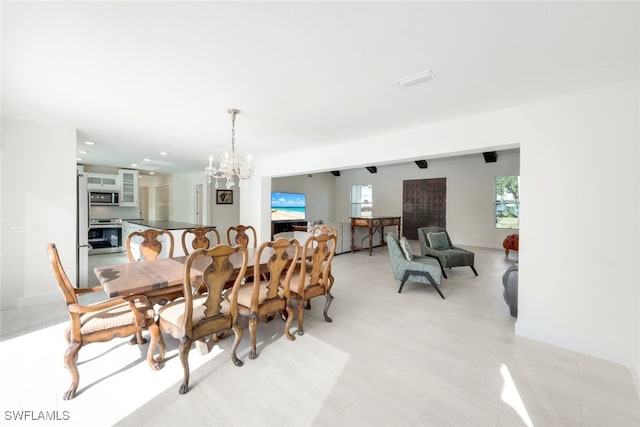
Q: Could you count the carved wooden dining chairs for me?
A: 8